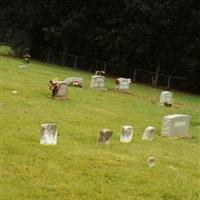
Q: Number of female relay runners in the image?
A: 0